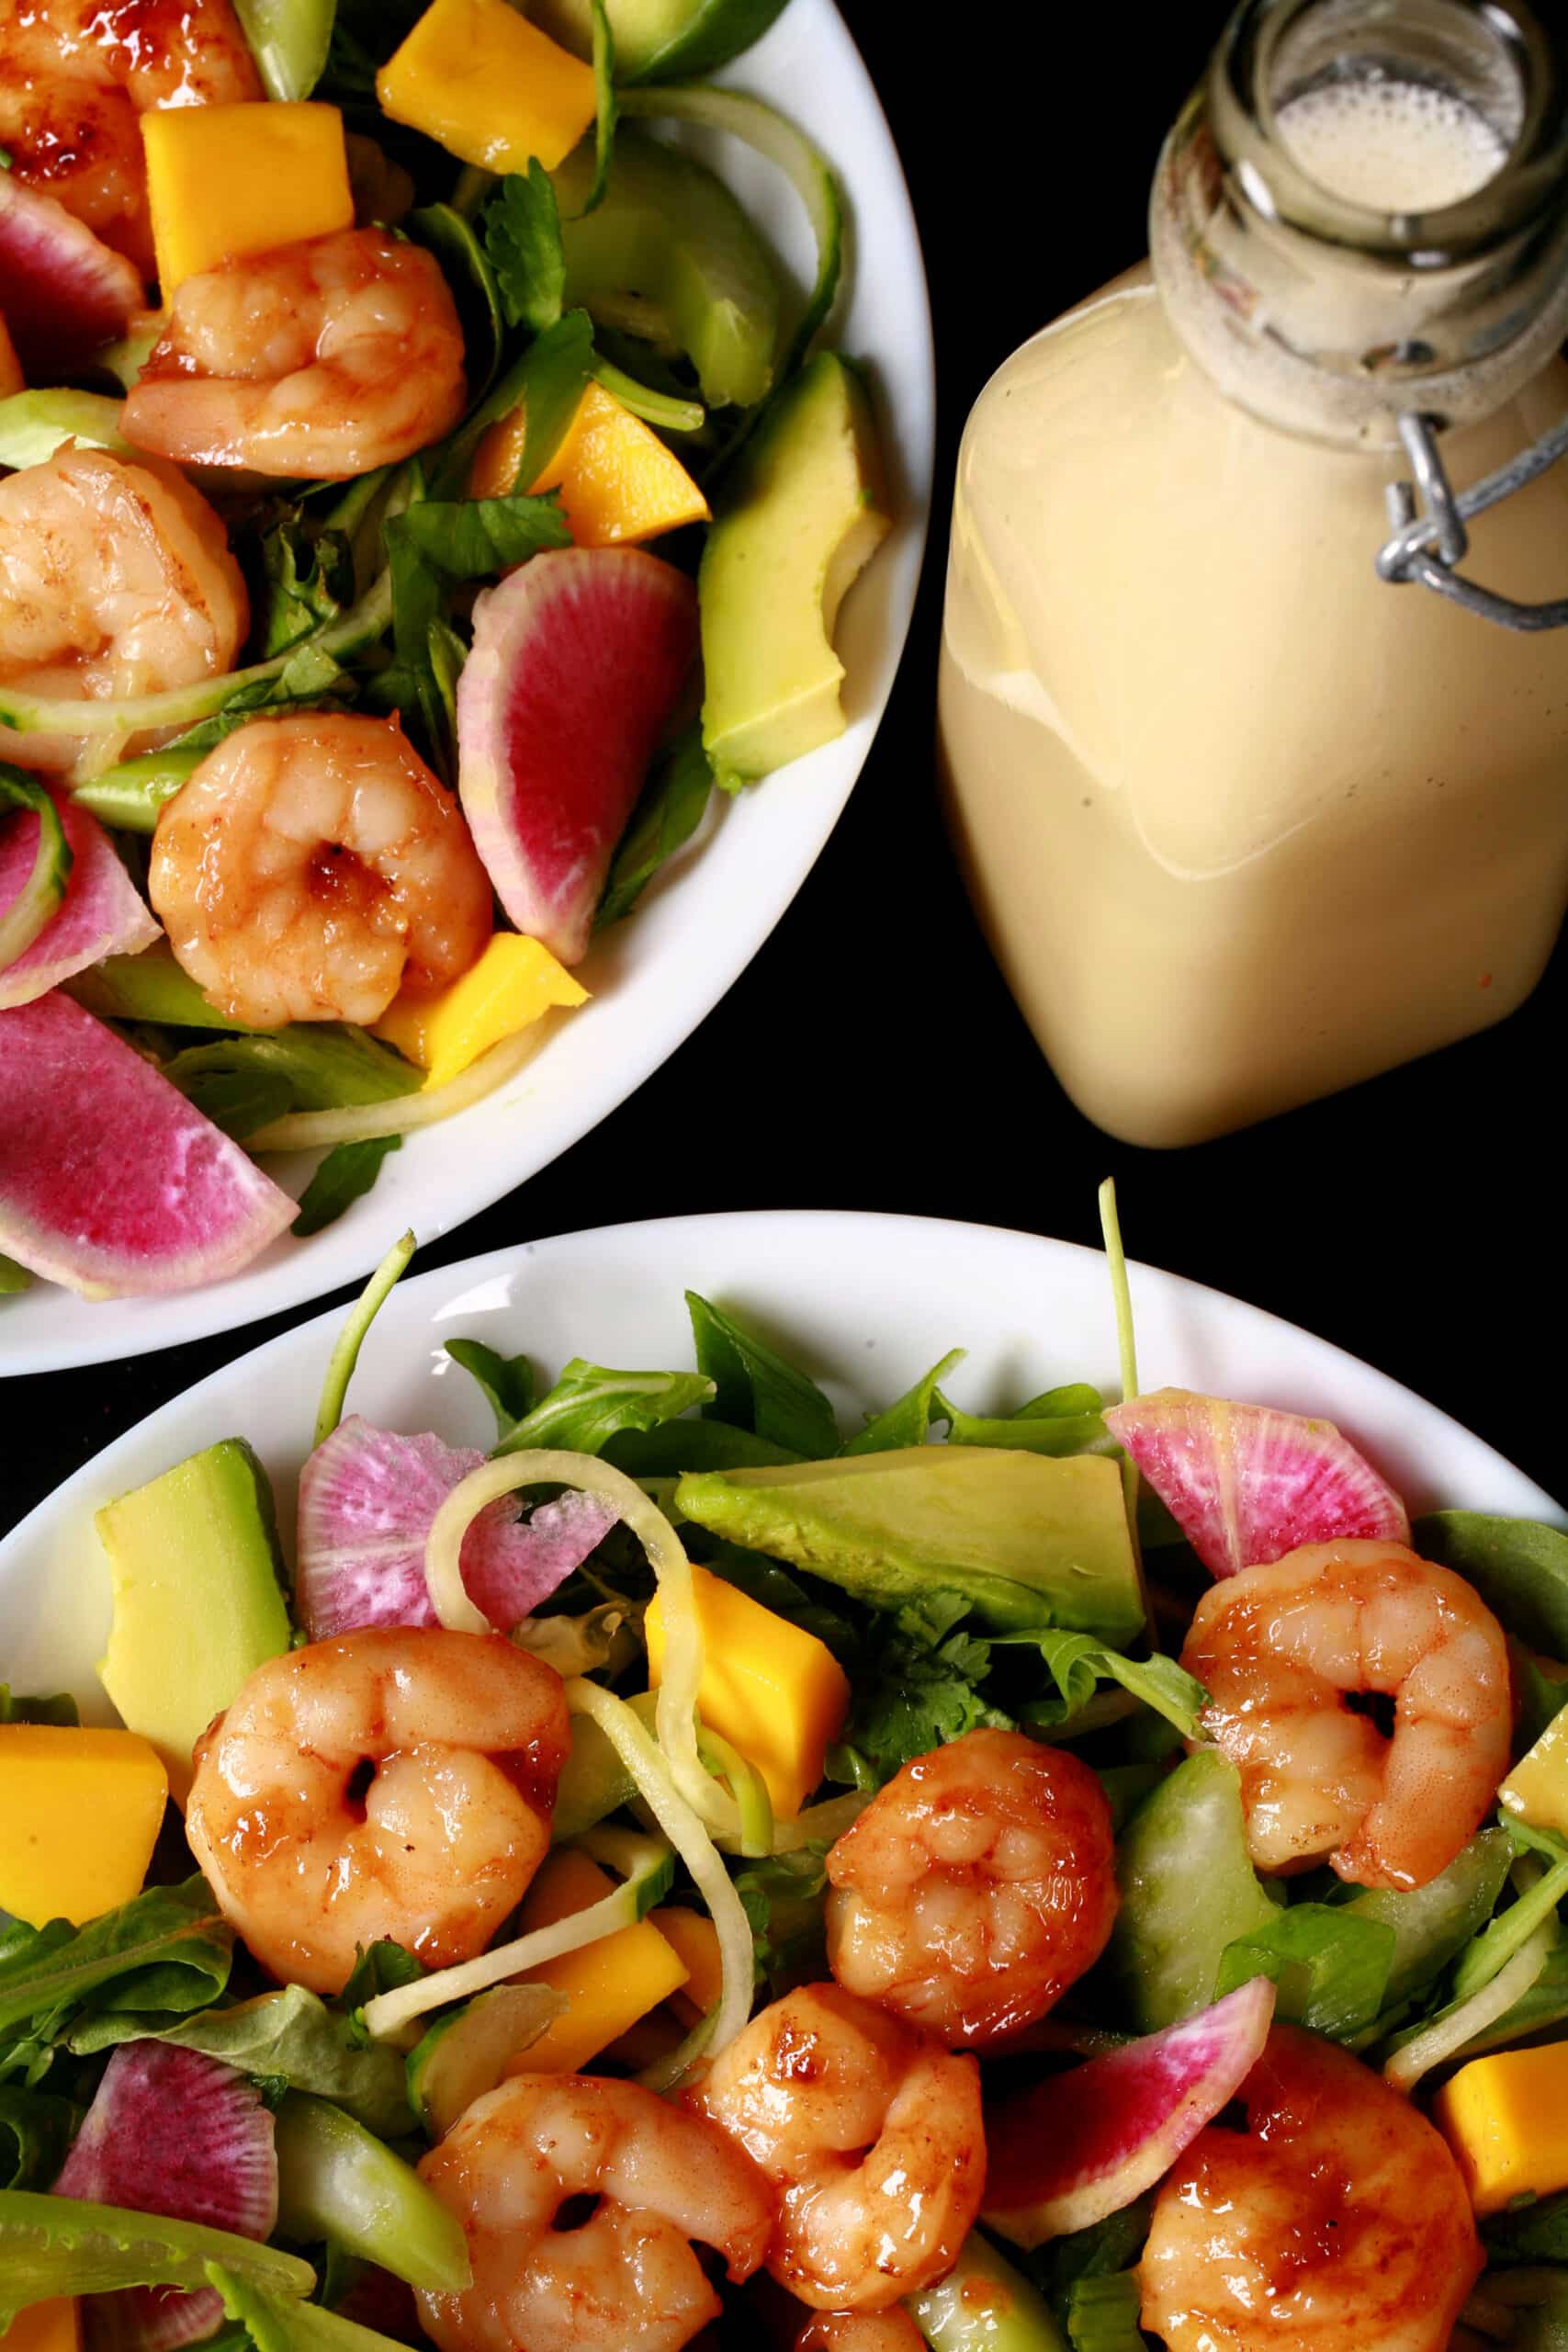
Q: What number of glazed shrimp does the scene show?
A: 11